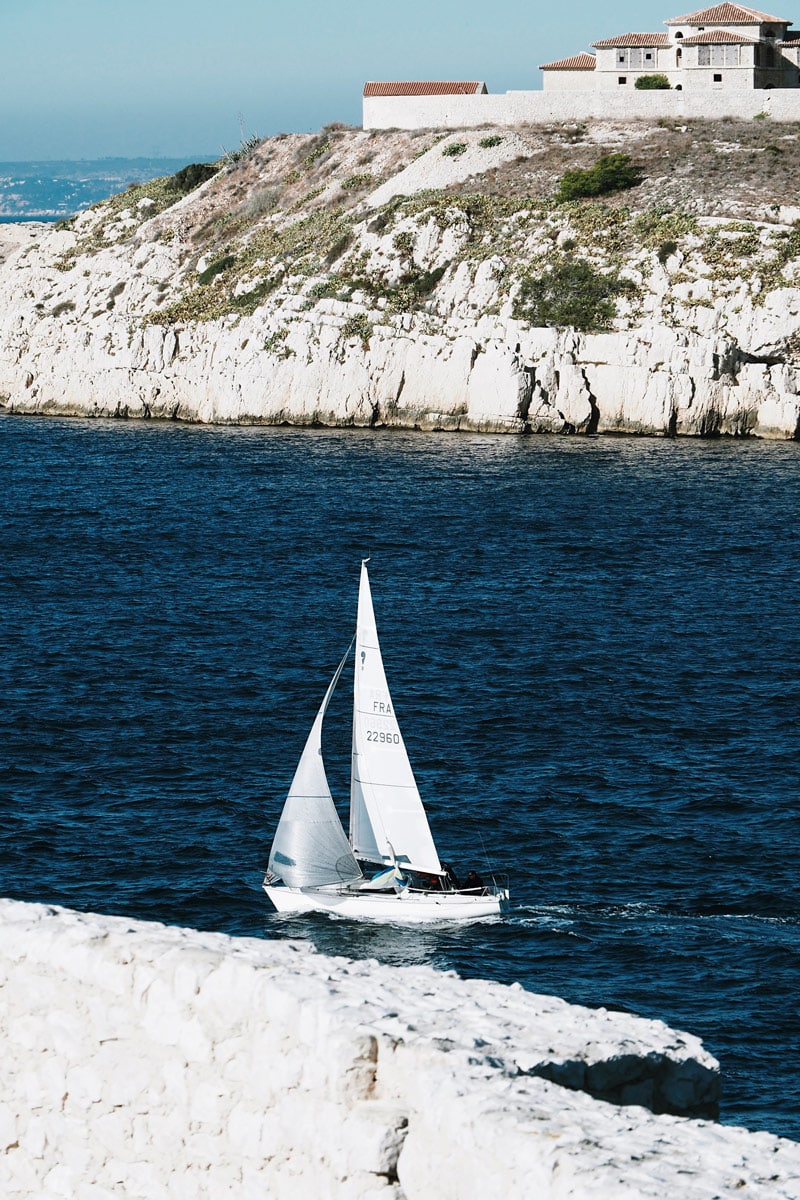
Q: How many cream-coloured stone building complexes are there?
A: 1